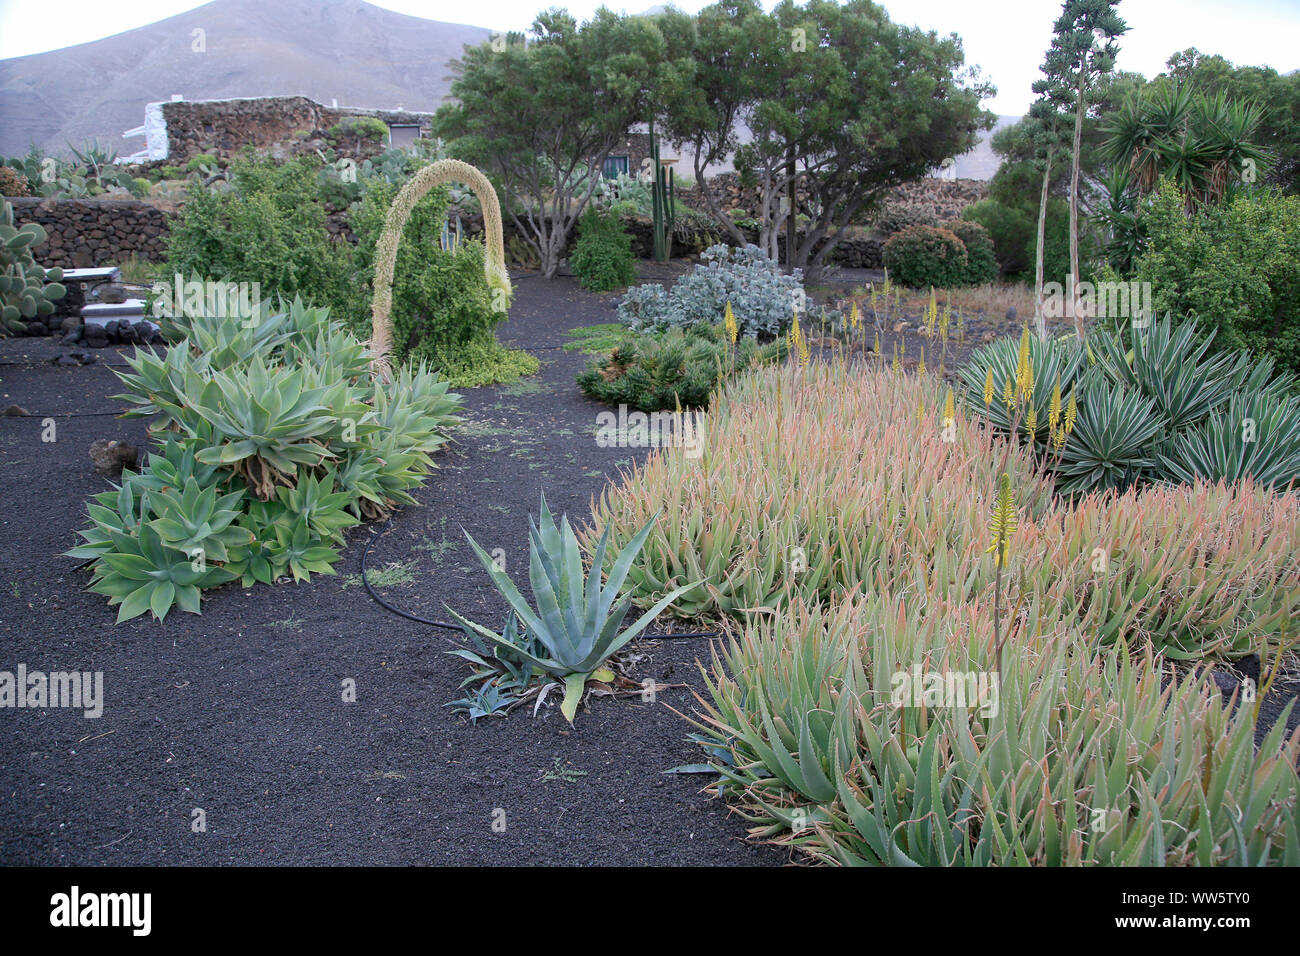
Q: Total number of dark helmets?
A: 0